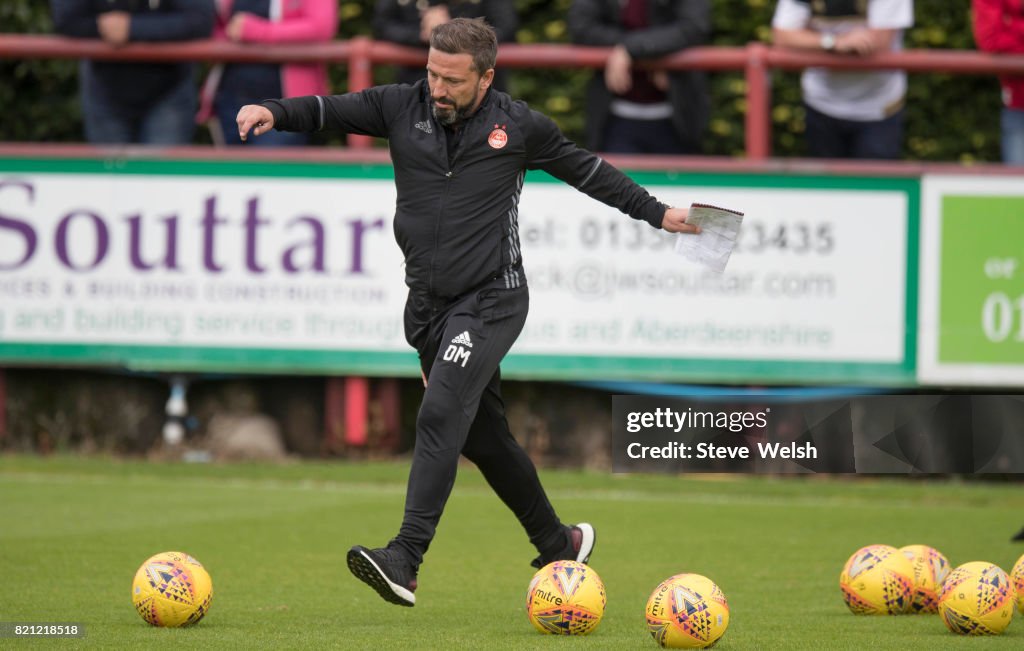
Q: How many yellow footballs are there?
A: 7